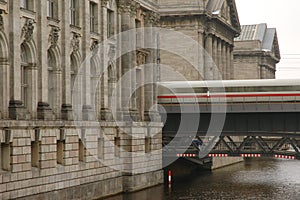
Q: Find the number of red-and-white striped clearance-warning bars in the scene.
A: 4